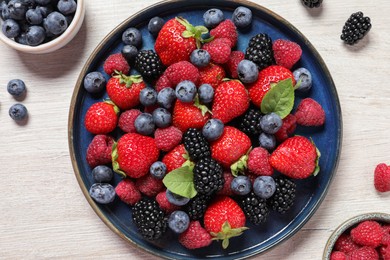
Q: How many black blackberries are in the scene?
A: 11